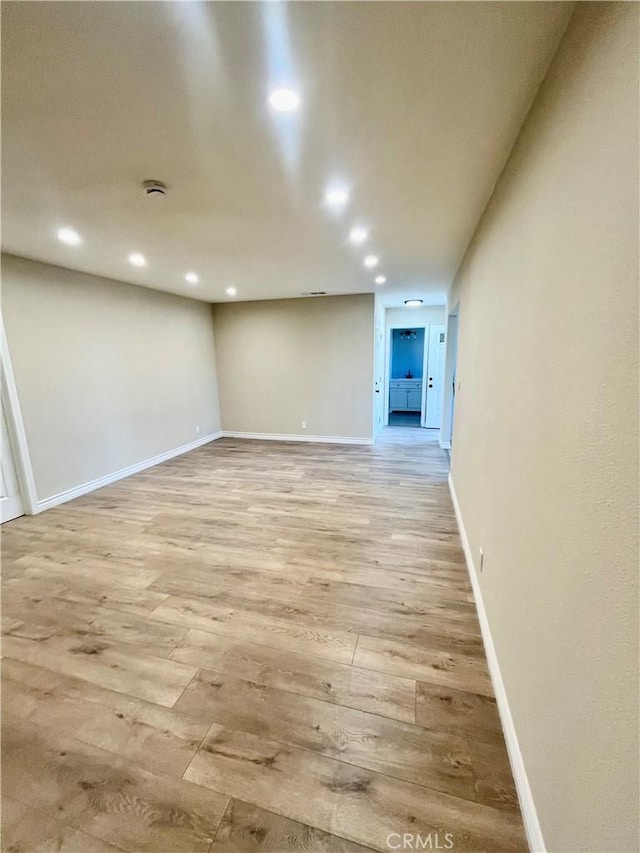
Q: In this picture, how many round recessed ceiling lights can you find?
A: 9